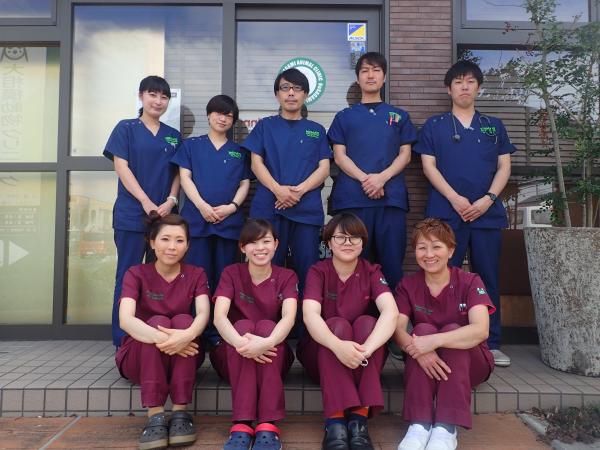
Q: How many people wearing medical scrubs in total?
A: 9